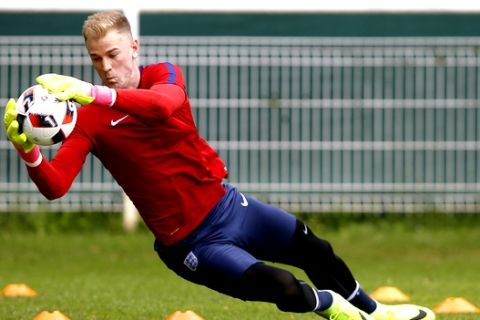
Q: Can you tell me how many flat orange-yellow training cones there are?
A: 5